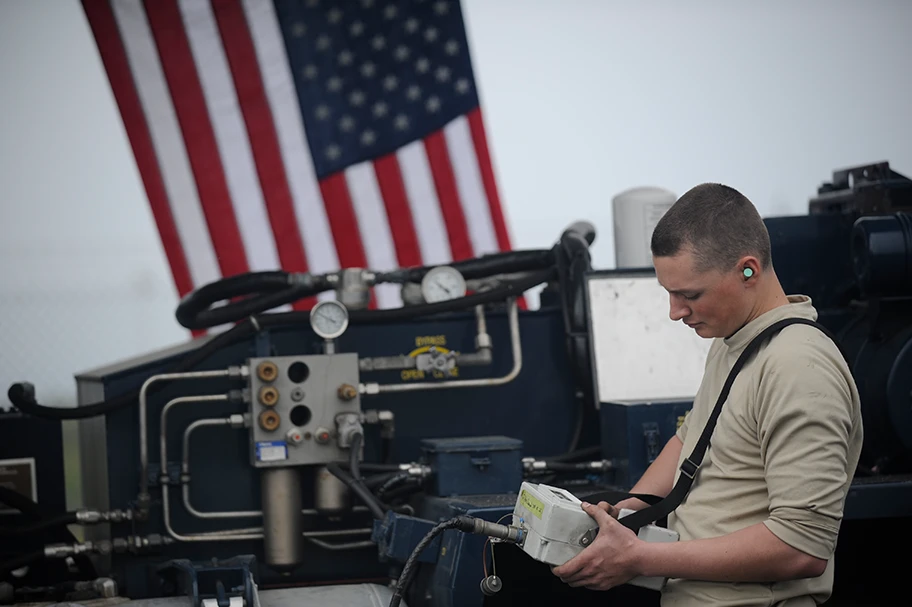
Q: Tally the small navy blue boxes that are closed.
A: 1